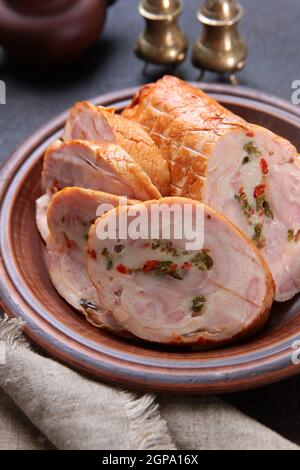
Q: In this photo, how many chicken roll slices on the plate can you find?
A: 4